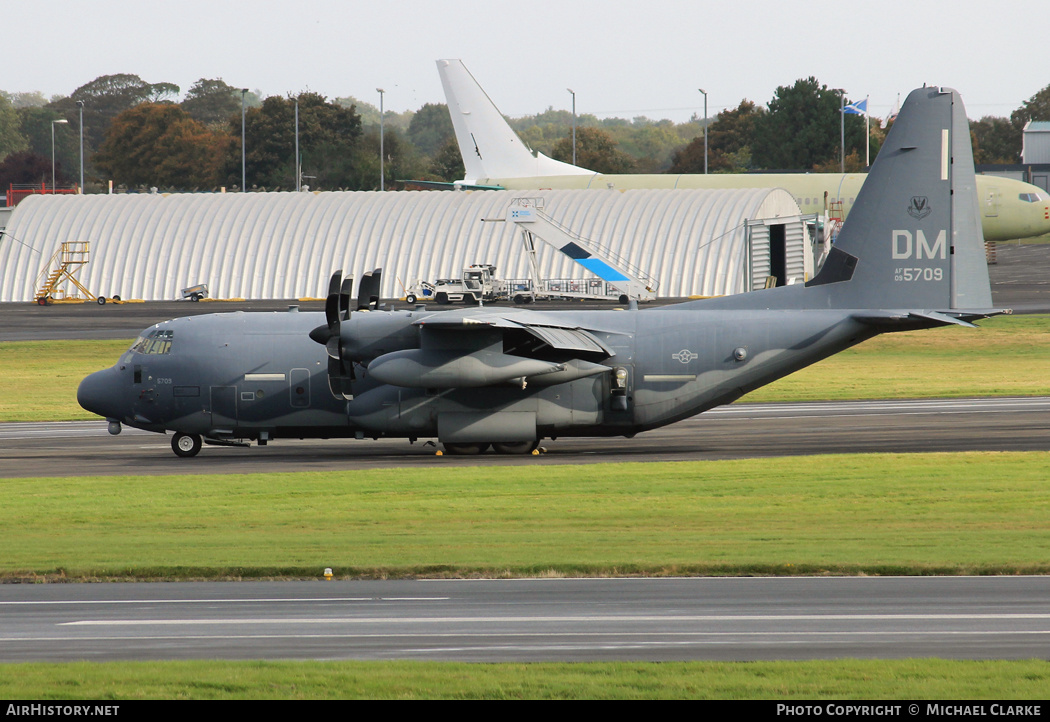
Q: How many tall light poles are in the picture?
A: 8